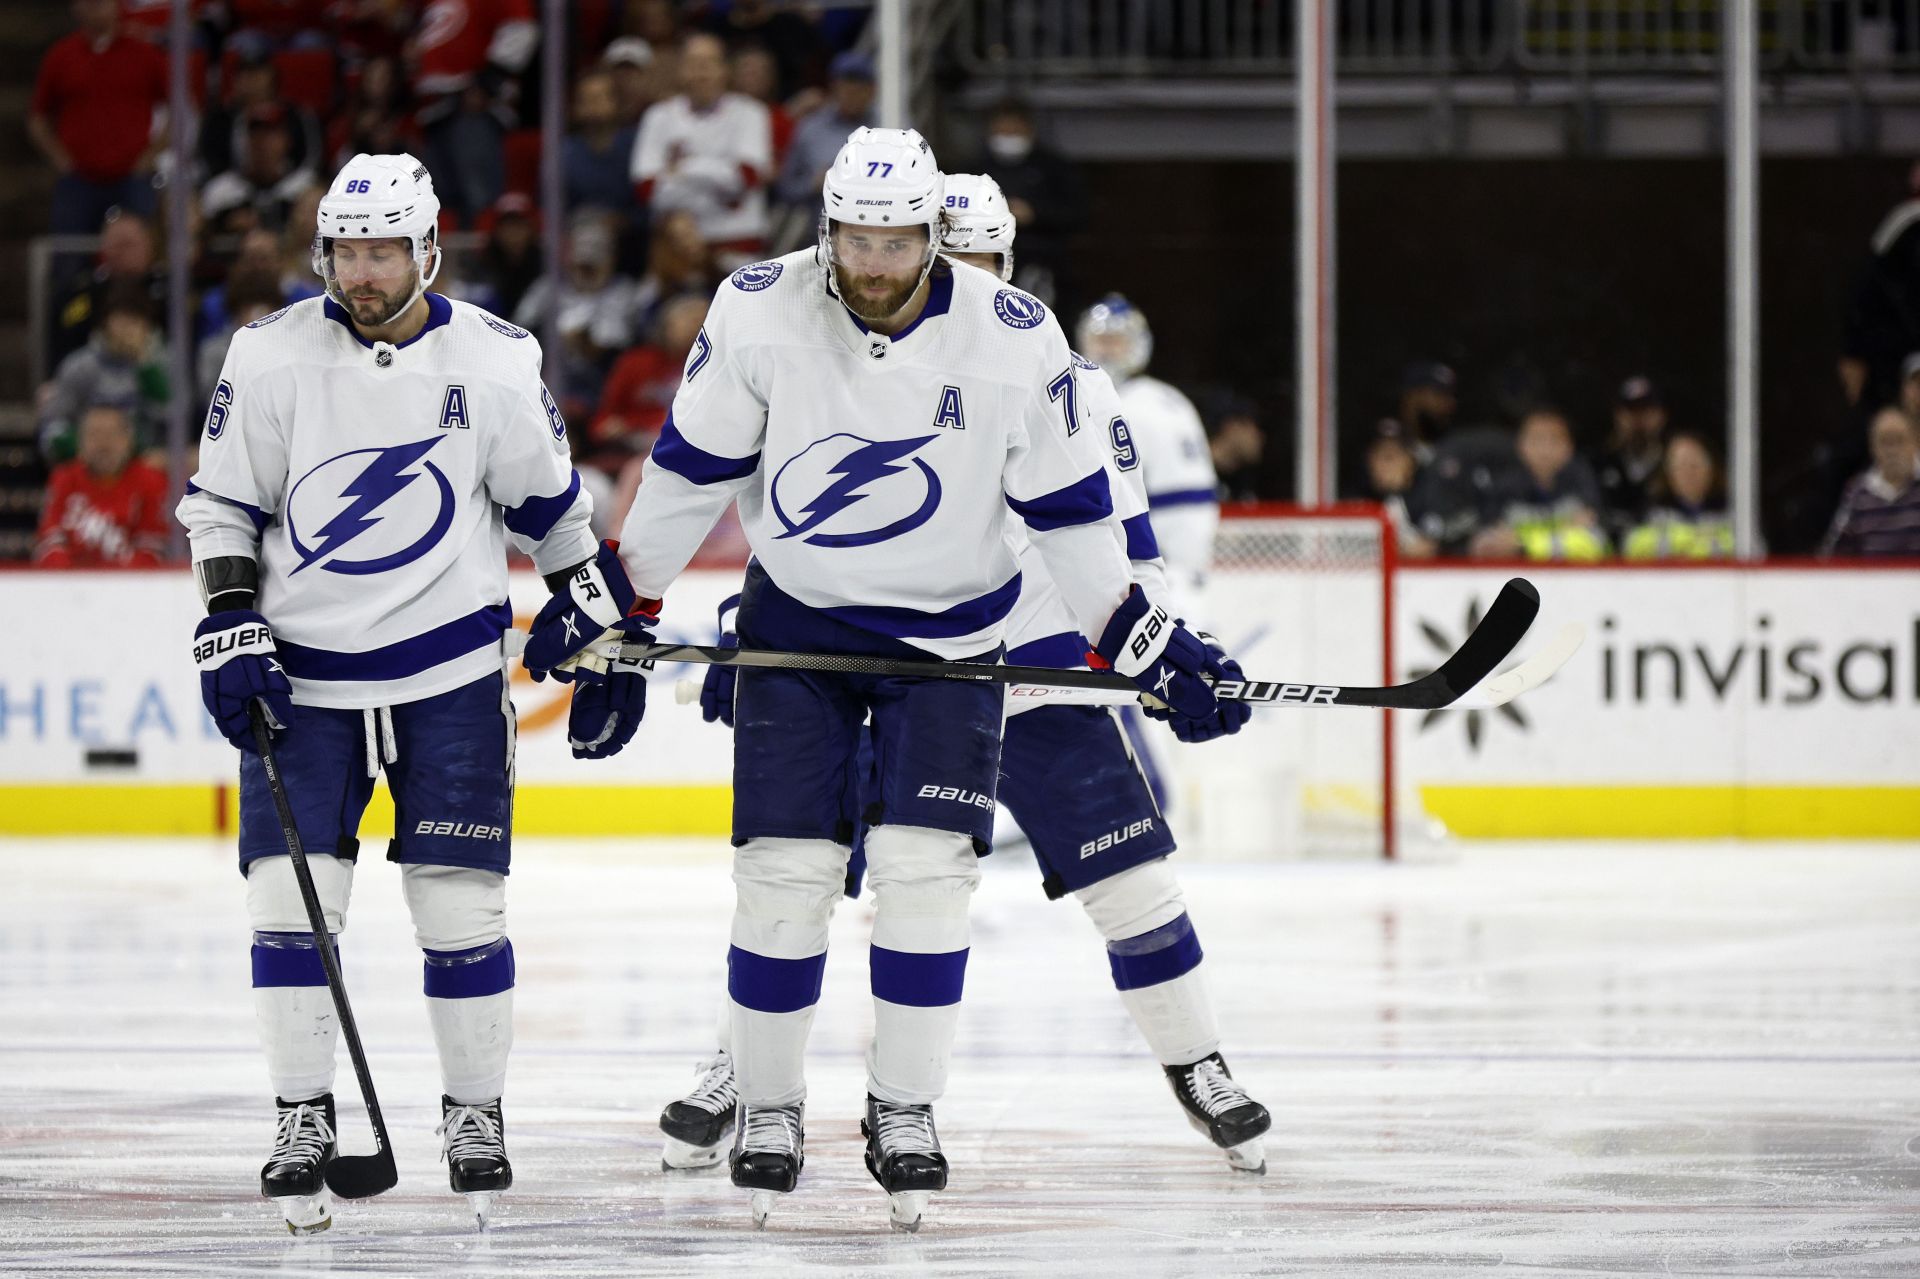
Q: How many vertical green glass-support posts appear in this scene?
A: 0